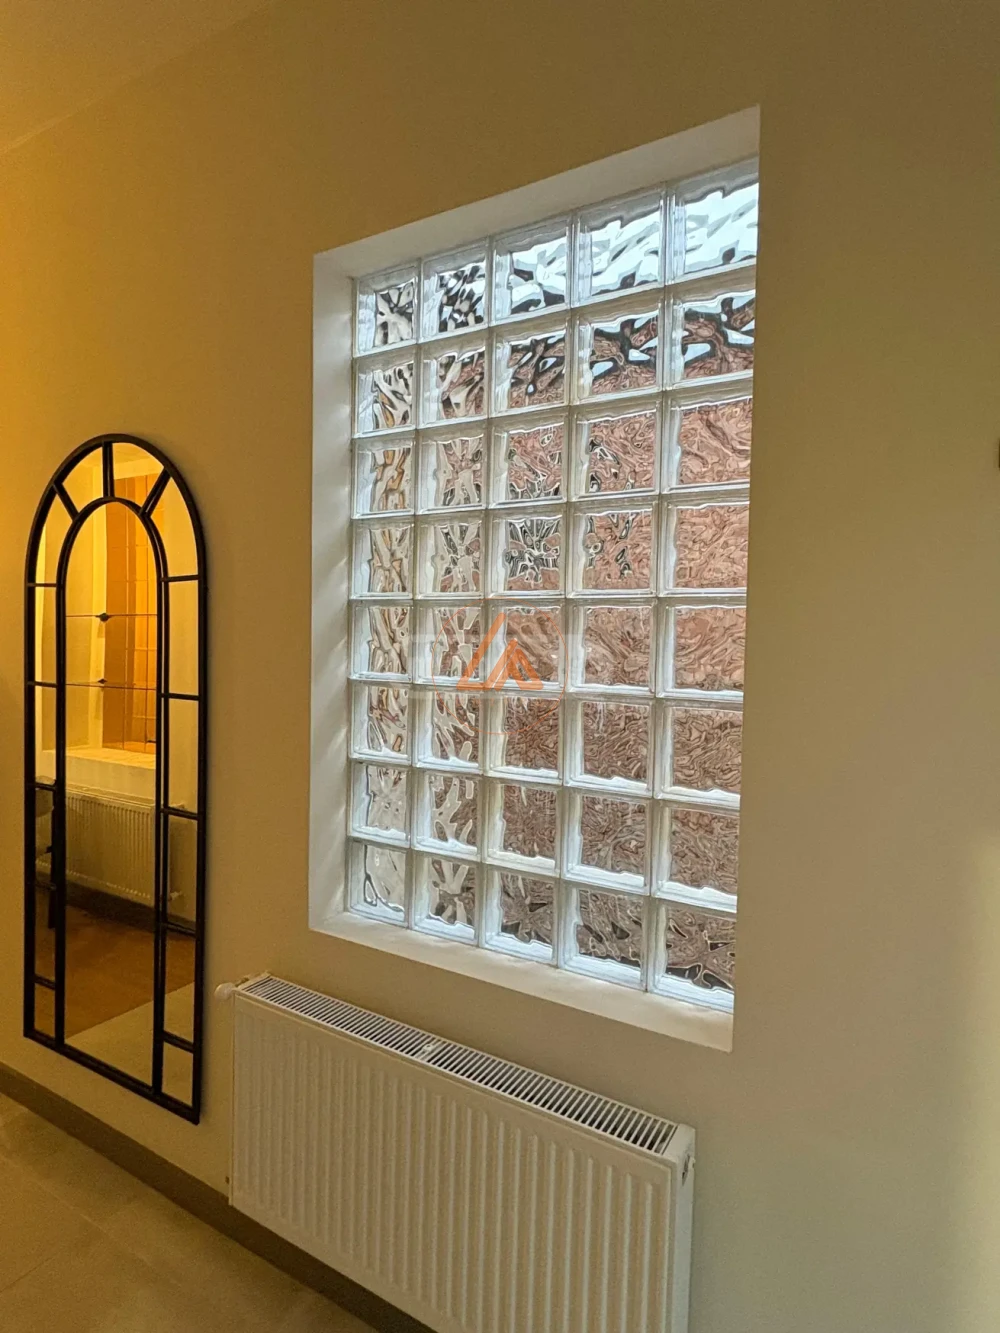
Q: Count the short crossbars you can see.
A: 13